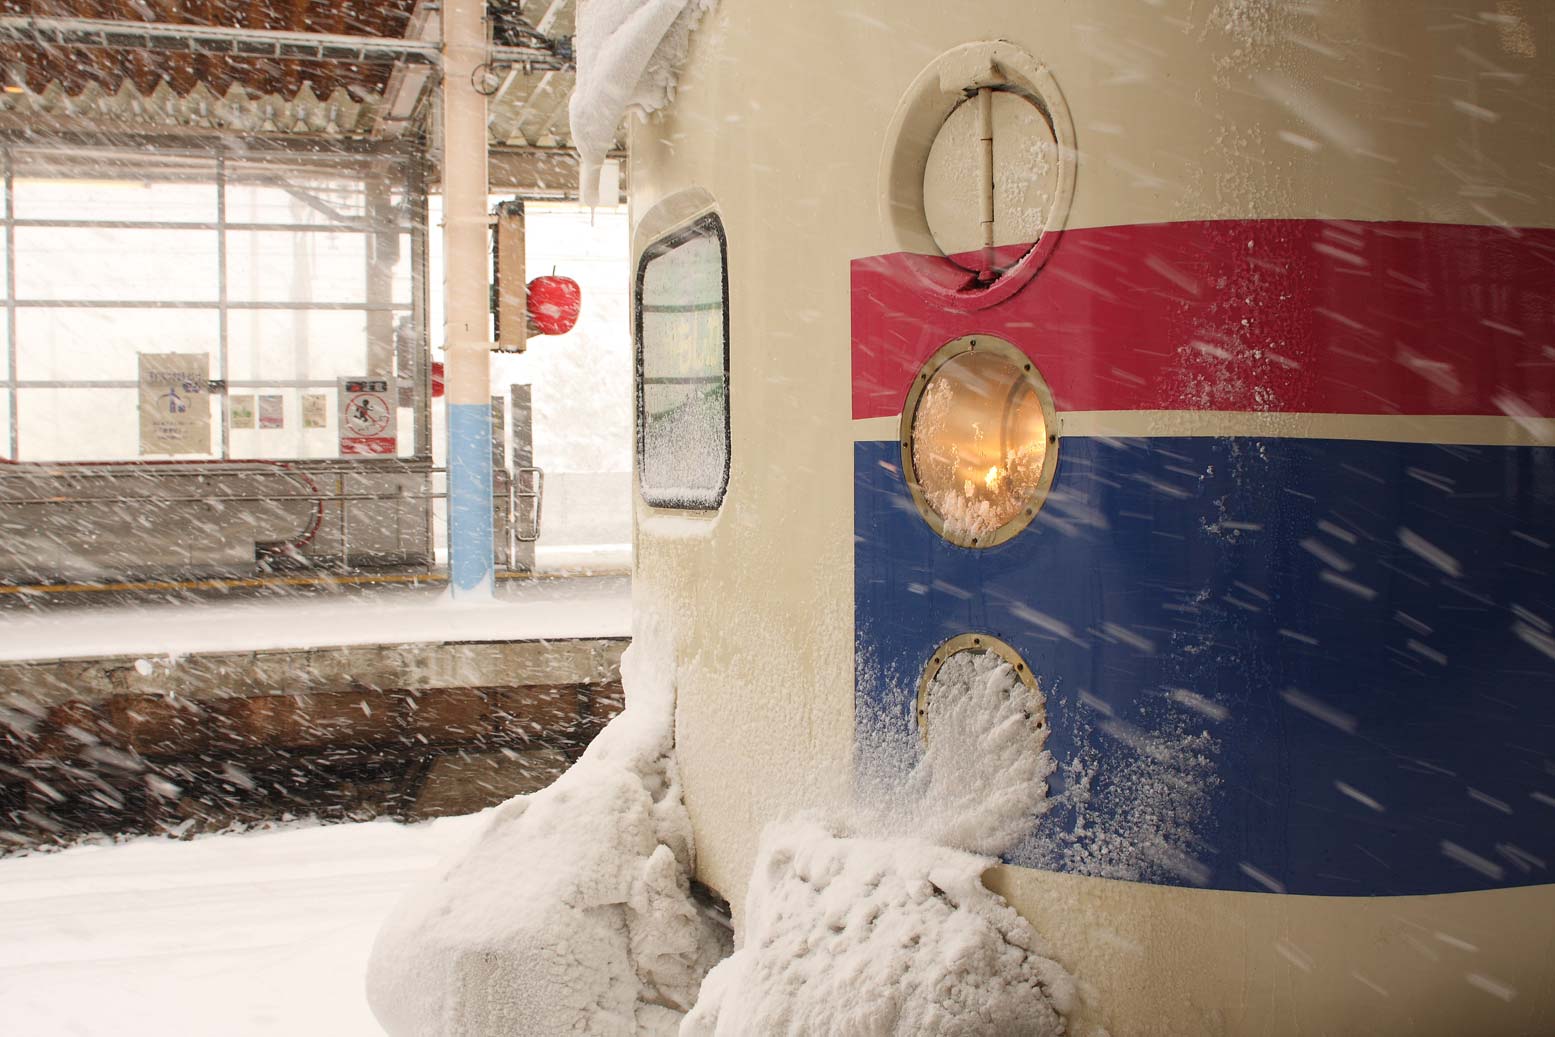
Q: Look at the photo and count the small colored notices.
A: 3